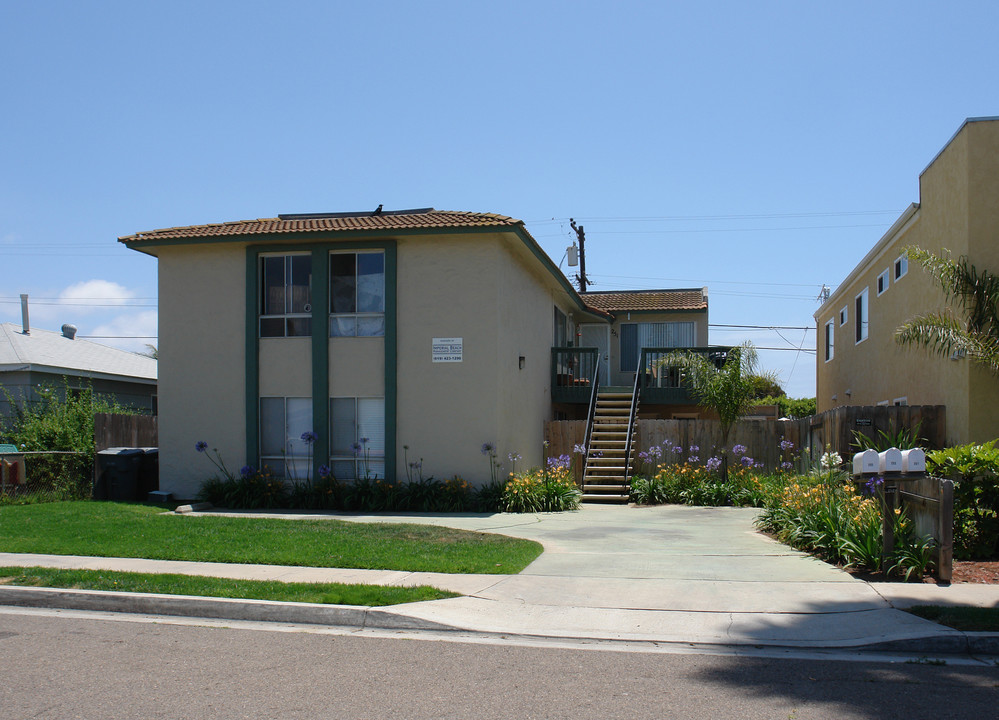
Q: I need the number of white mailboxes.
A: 3